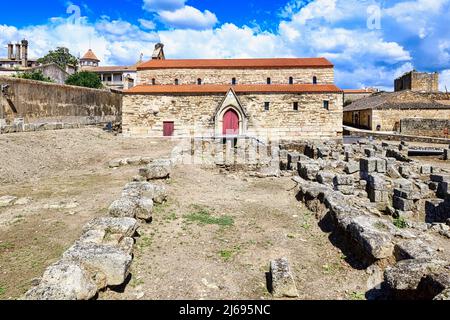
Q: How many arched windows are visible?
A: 7